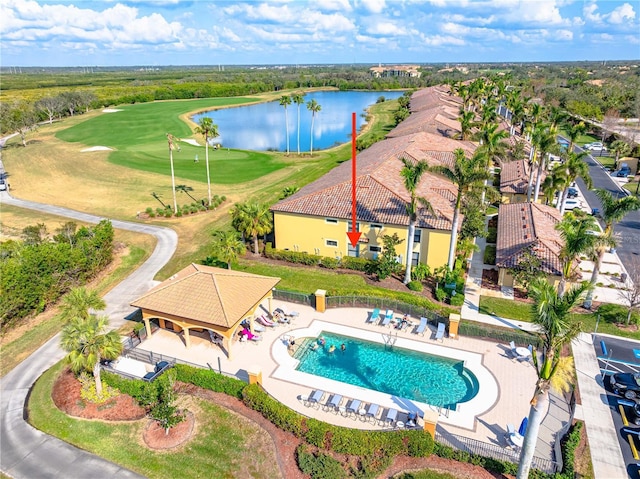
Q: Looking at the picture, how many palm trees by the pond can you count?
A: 3